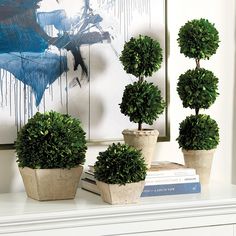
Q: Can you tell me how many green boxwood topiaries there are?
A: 4